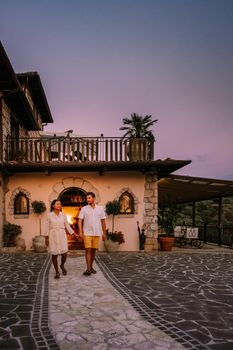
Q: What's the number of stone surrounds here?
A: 3